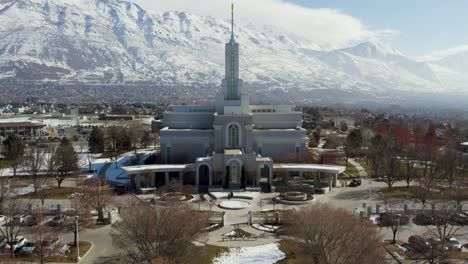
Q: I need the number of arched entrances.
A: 3